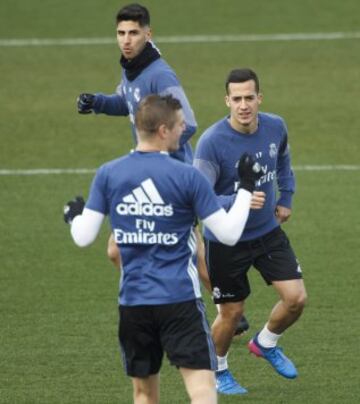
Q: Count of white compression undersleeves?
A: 2